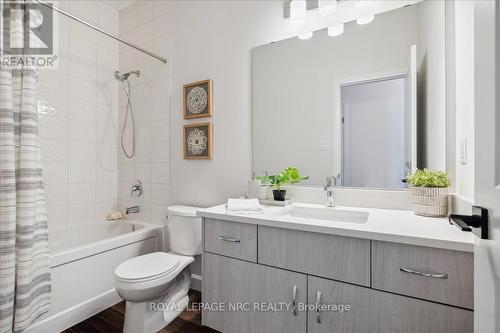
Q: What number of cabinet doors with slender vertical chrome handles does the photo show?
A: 2